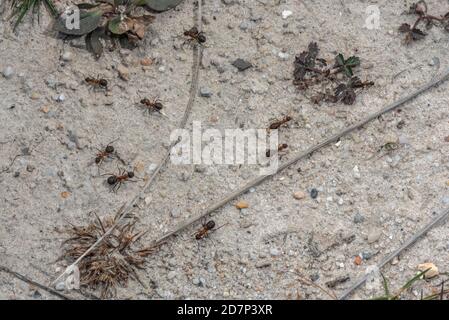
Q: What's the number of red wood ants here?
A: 9